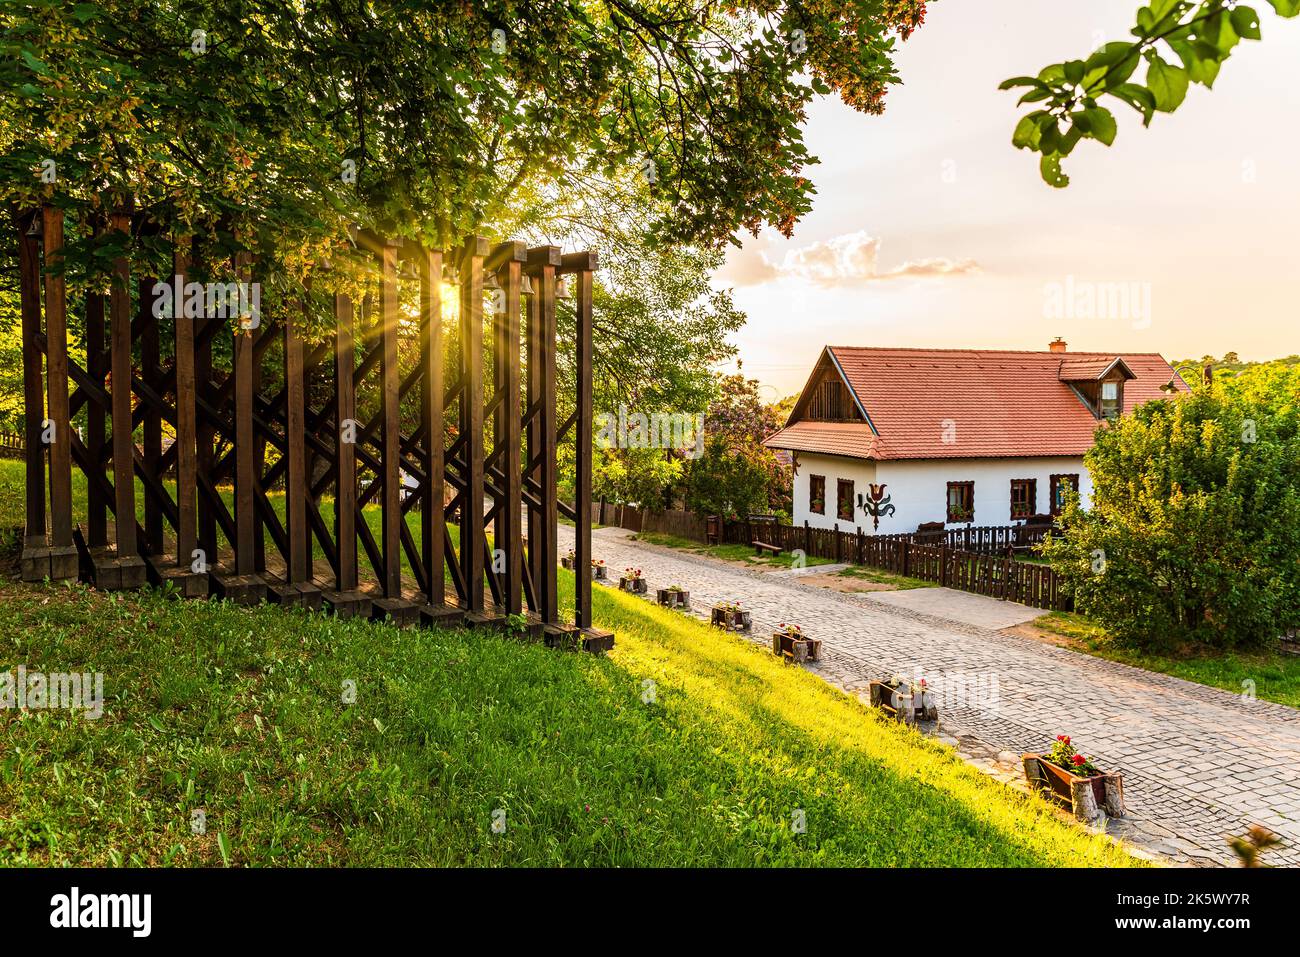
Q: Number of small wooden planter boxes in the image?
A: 8